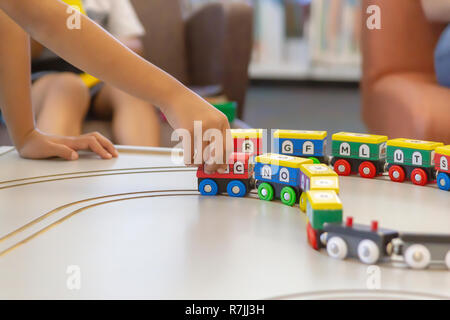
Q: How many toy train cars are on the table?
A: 12